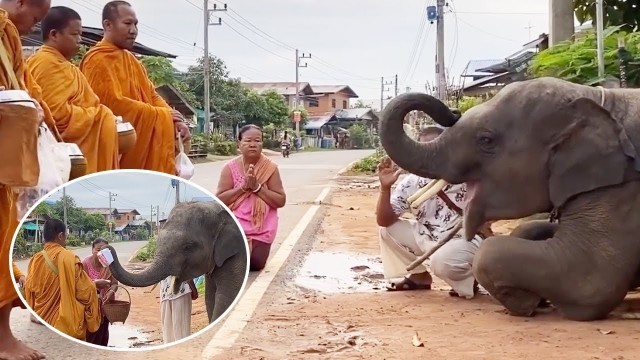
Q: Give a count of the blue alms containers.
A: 0